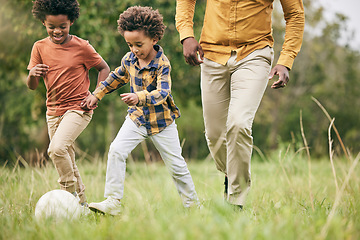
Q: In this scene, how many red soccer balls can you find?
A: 0